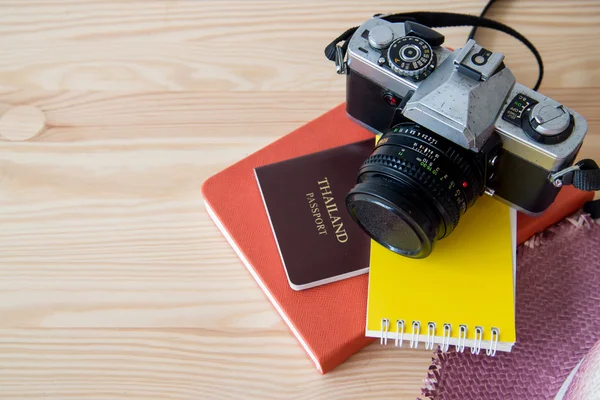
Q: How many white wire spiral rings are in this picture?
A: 8